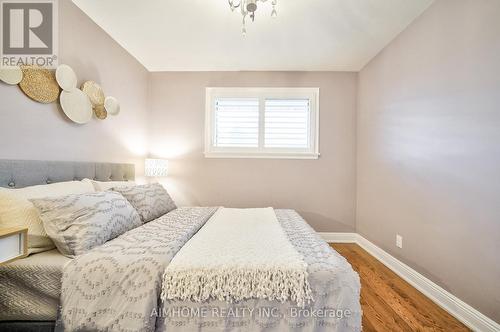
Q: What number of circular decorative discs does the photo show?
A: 7